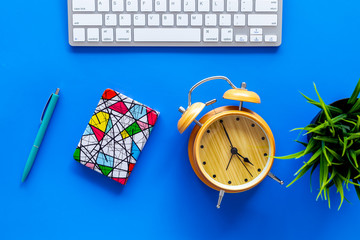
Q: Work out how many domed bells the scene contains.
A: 2